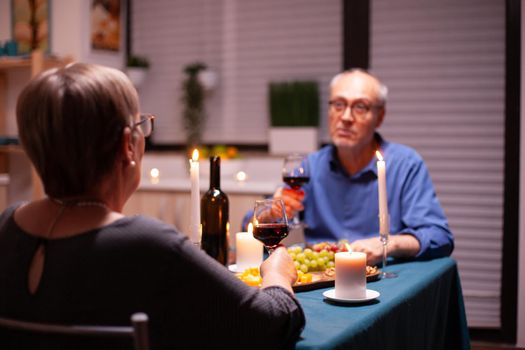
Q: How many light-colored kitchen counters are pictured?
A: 1